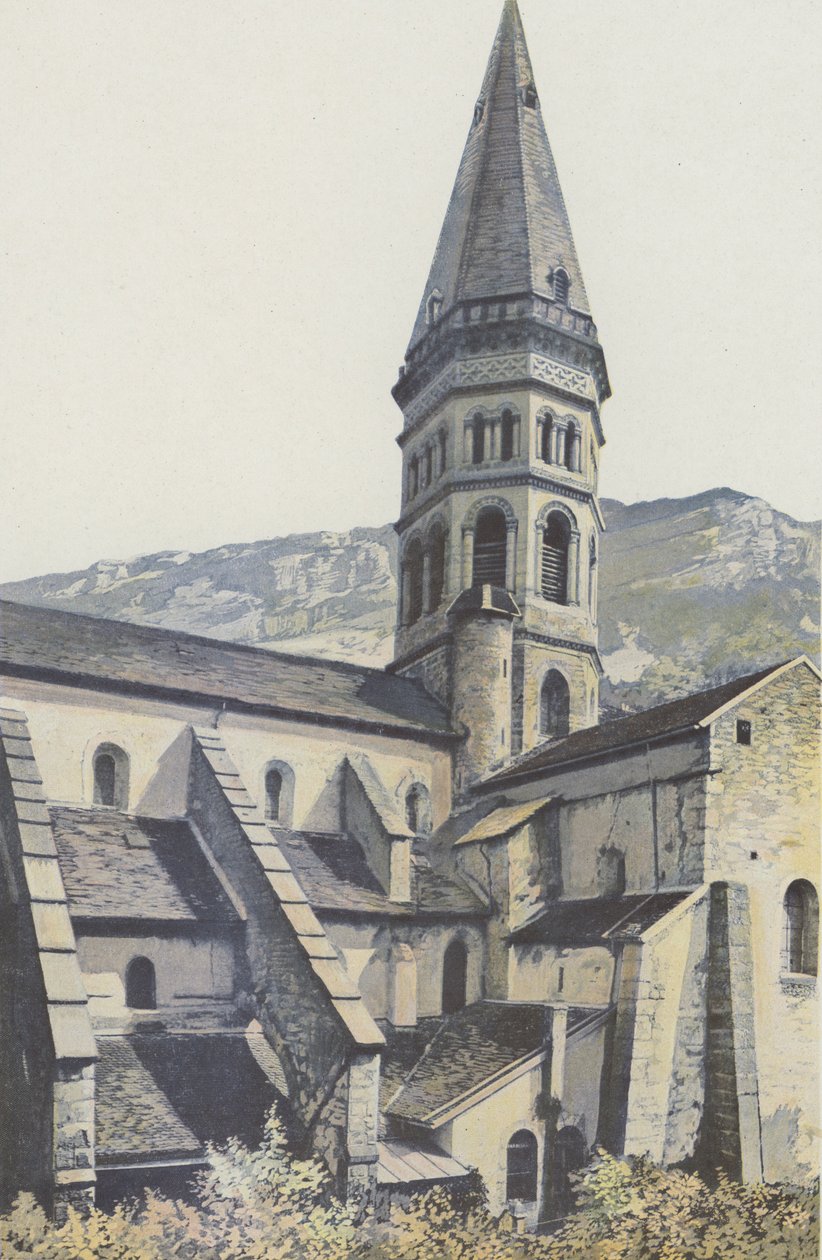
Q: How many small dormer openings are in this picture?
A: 4